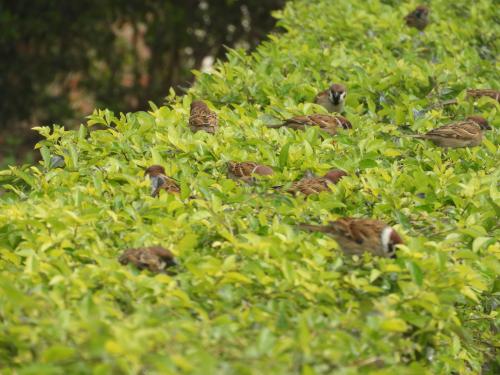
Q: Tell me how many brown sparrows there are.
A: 11